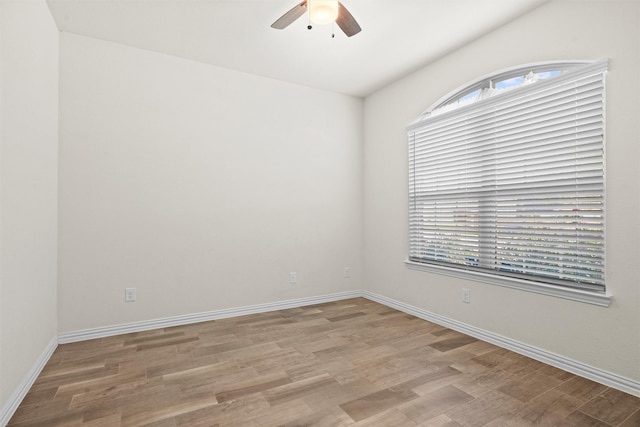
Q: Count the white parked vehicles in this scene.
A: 0